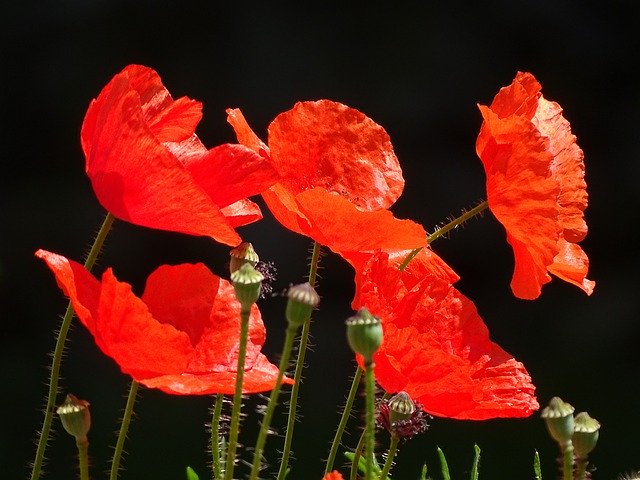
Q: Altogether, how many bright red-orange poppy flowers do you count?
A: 5